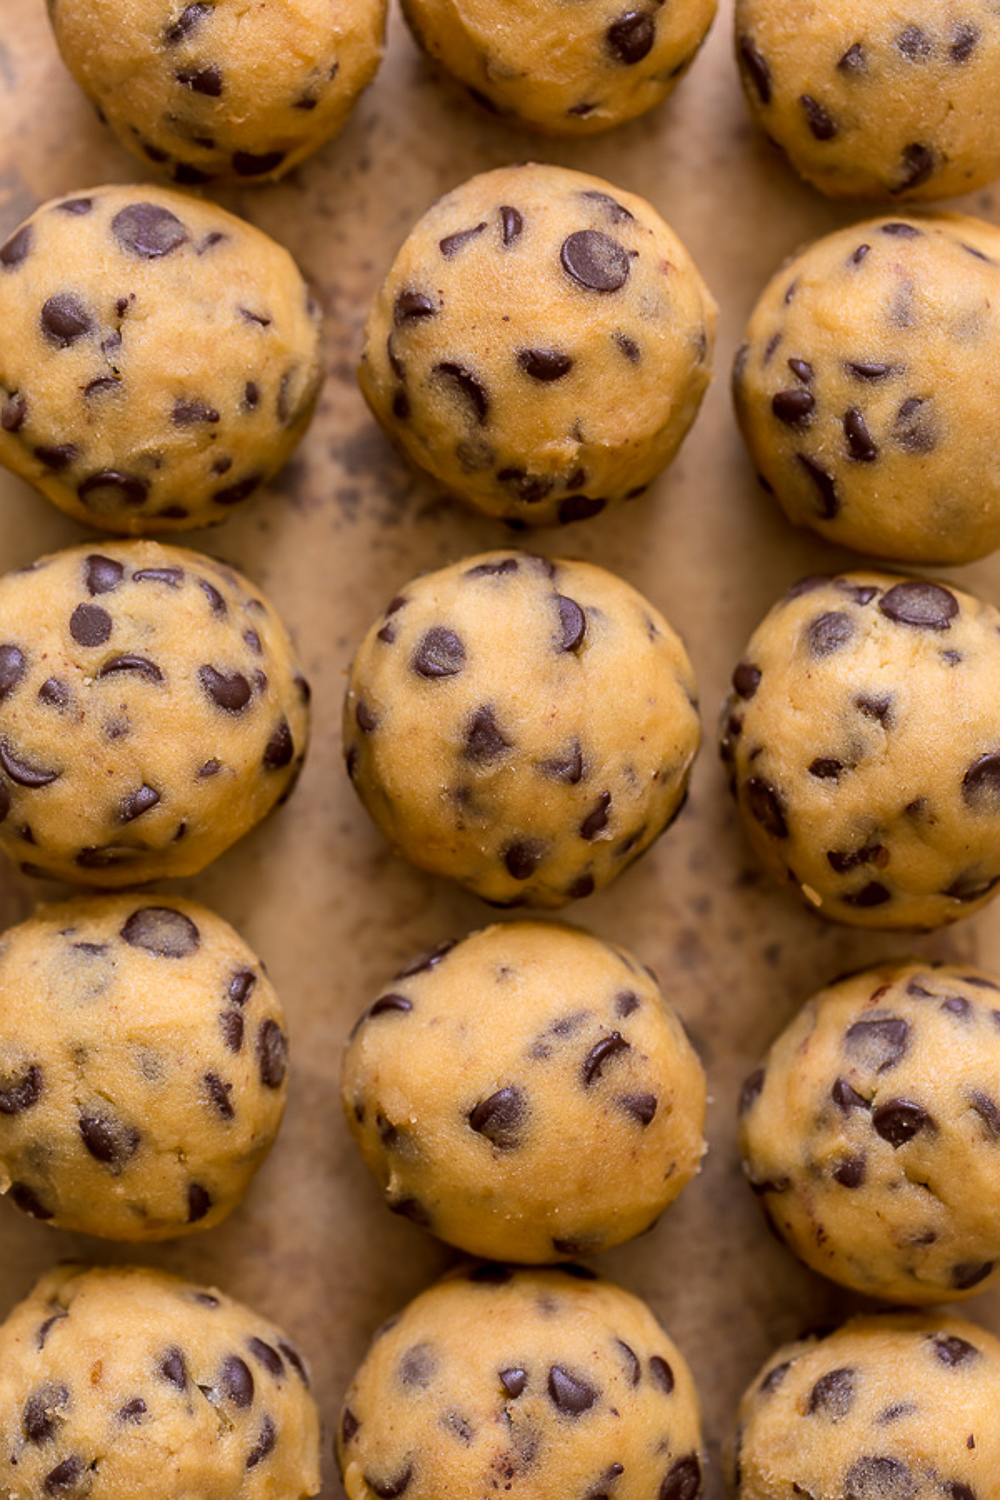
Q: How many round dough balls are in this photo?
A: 15